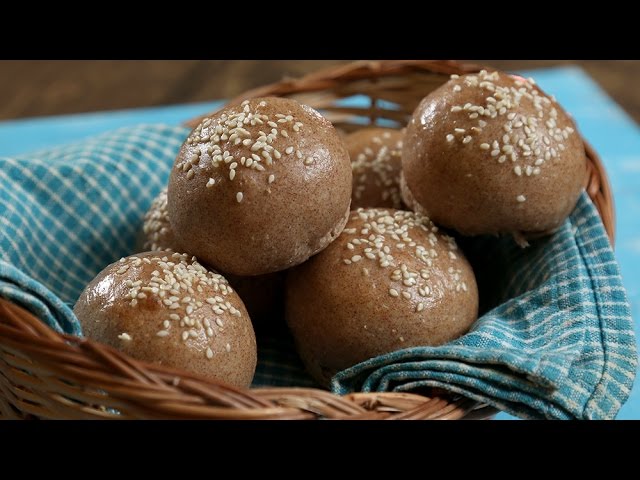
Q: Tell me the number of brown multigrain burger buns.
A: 6